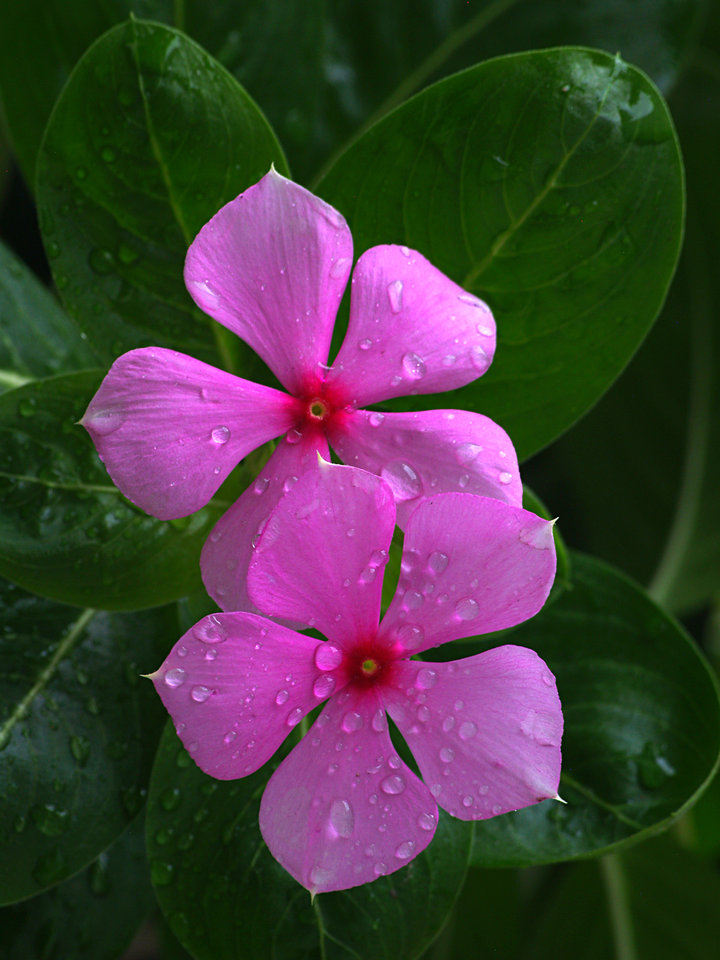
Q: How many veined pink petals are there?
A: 10